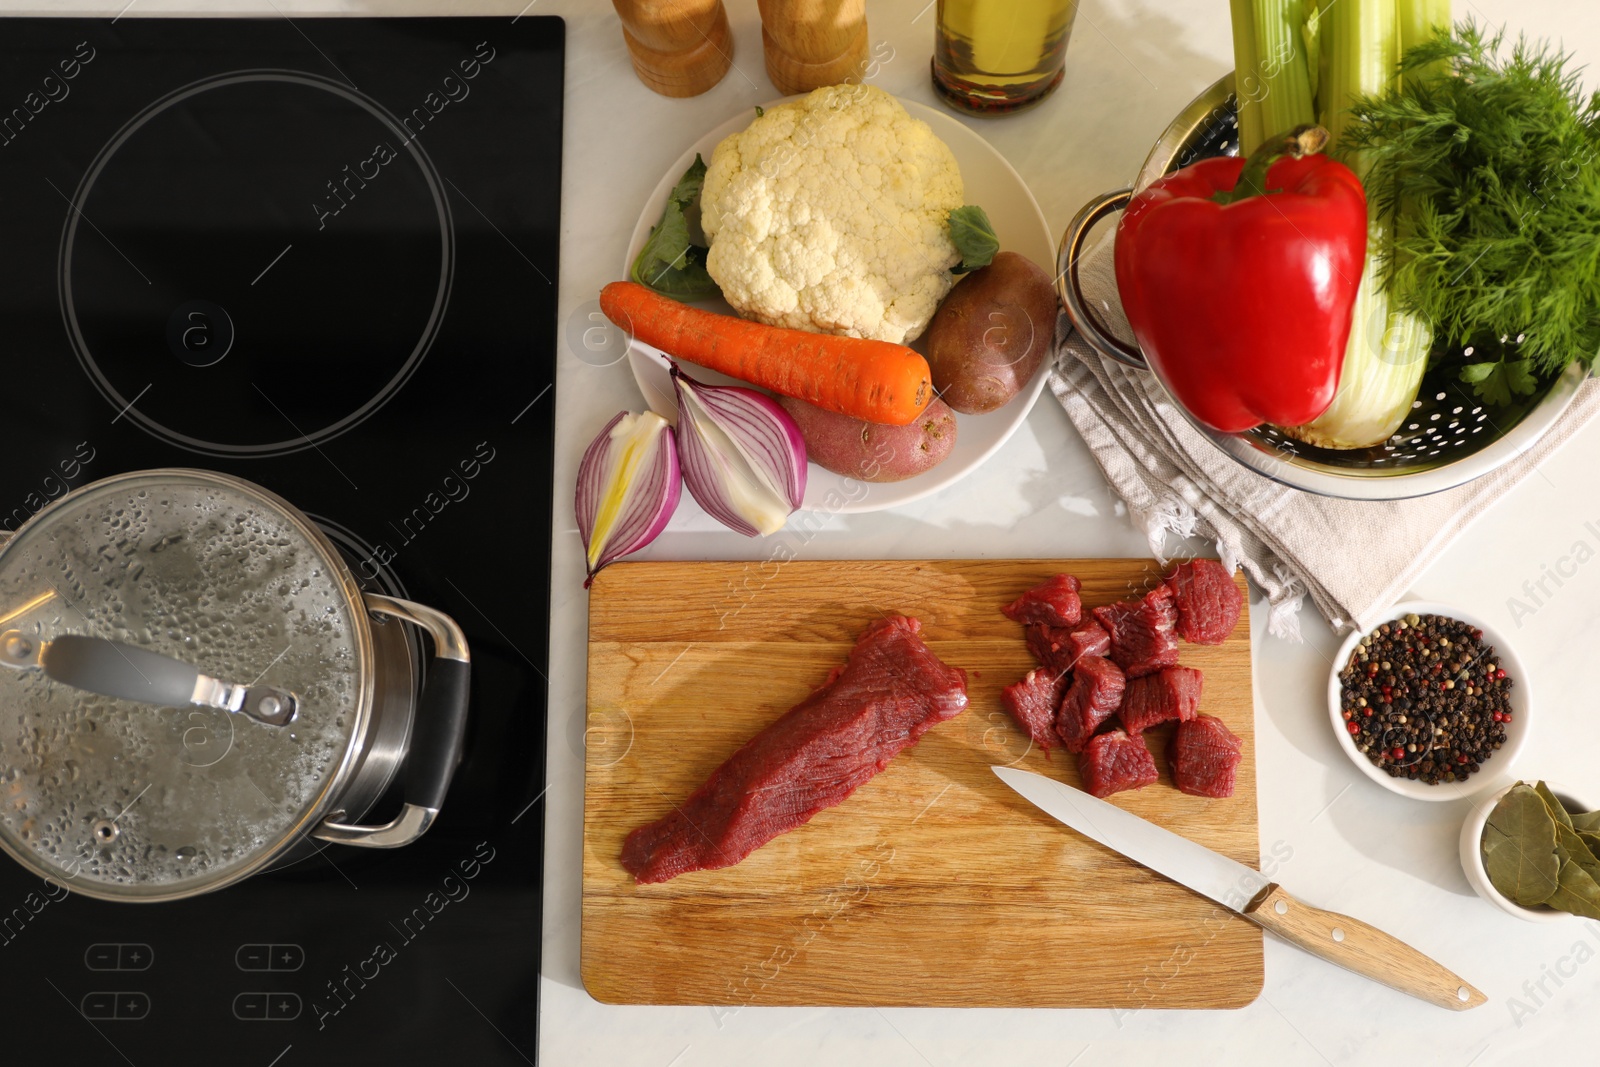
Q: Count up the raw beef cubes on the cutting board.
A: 9